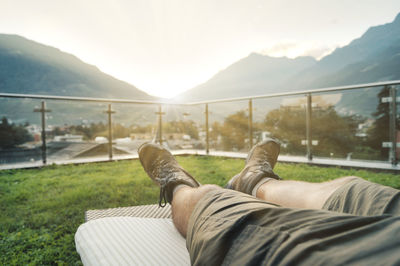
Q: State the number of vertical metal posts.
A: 7